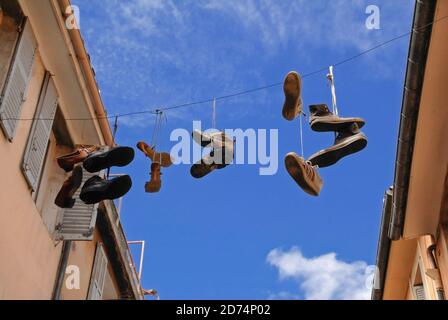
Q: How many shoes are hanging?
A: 12